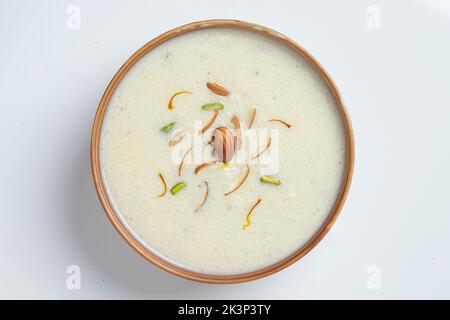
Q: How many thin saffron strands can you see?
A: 4